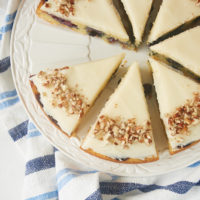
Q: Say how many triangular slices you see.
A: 7